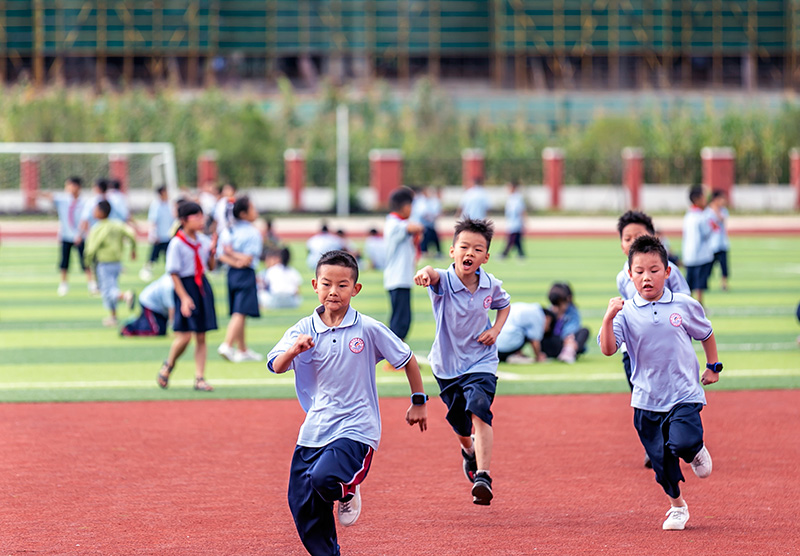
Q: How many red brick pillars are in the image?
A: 10